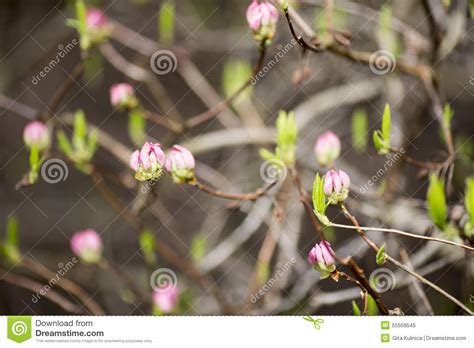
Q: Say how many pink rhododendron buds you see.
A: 11